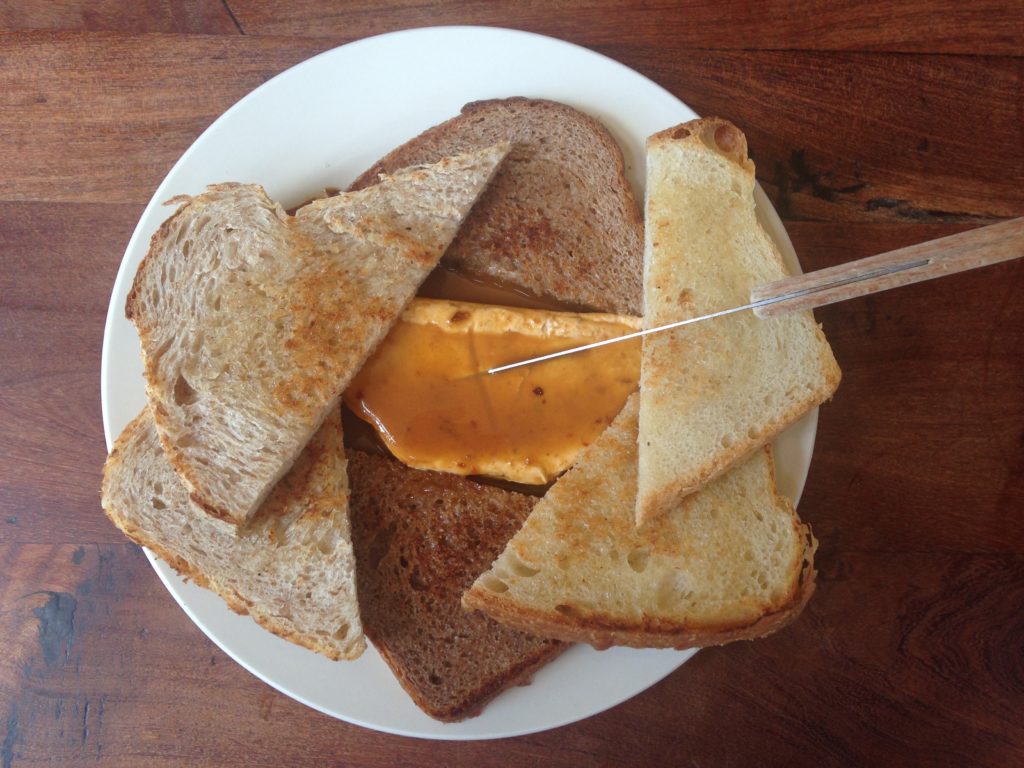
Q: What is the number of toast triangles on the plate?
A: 6